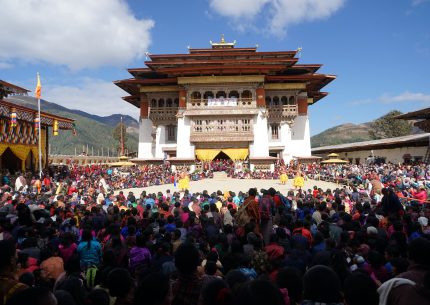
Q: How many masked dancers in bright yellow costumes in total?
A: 3